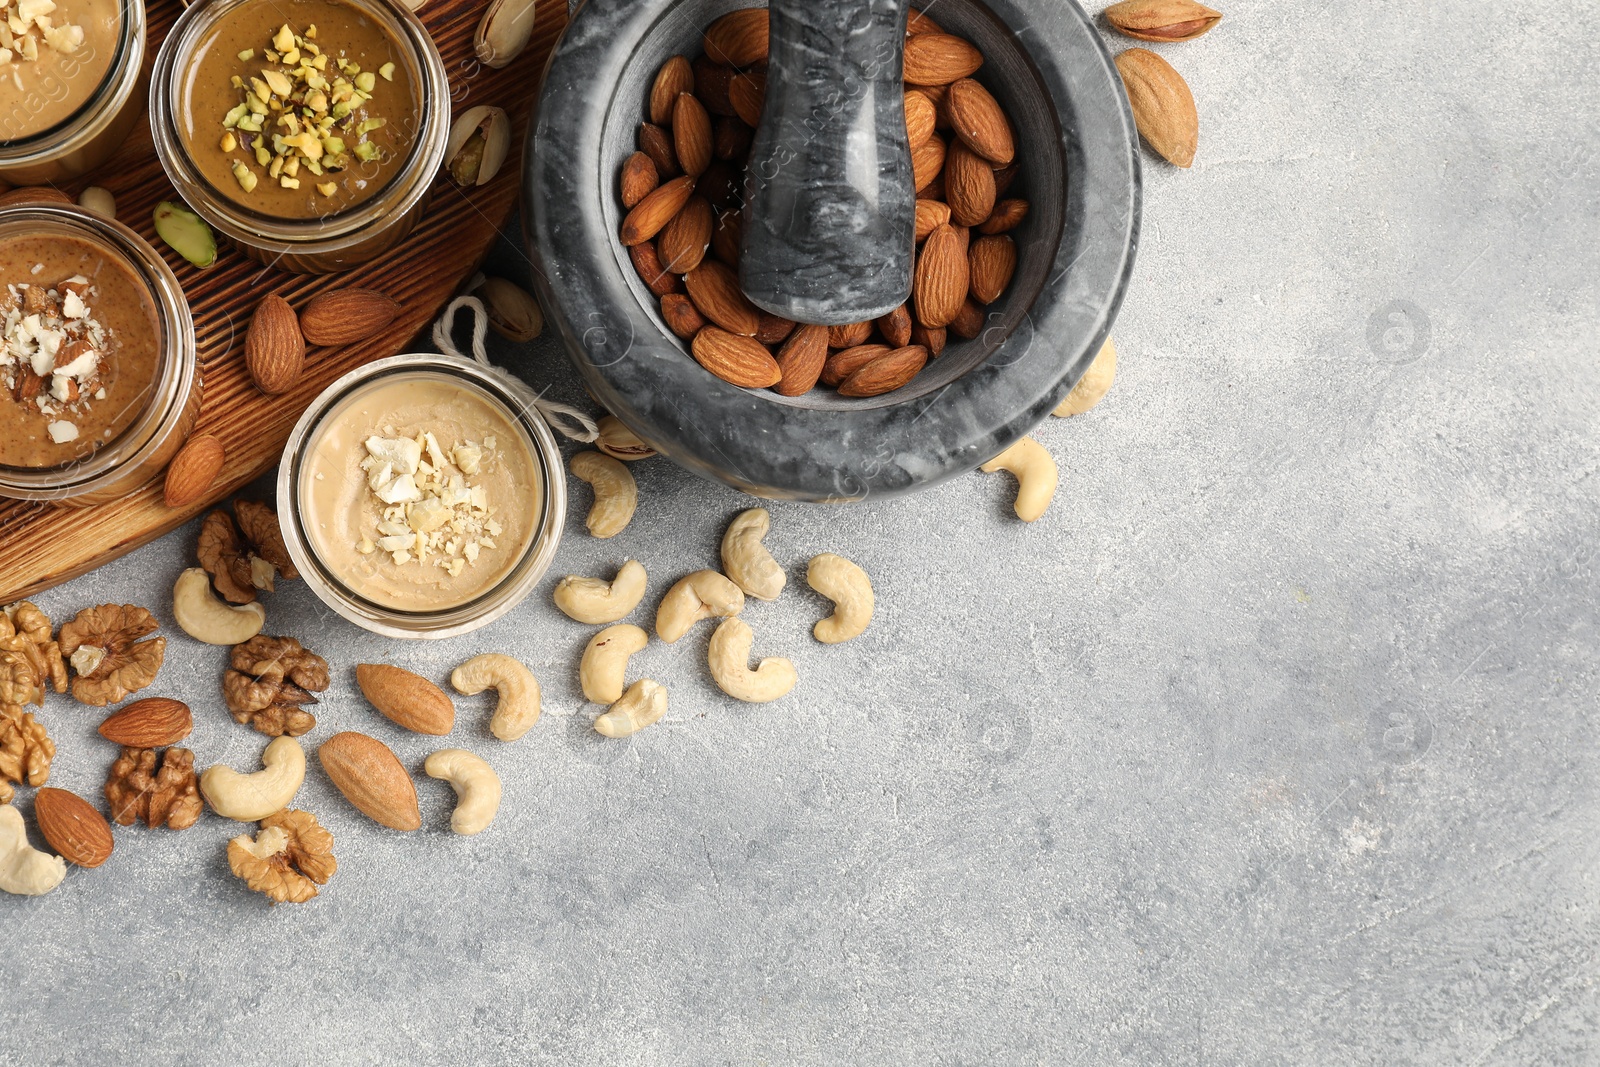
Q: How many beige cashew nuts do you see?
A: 15